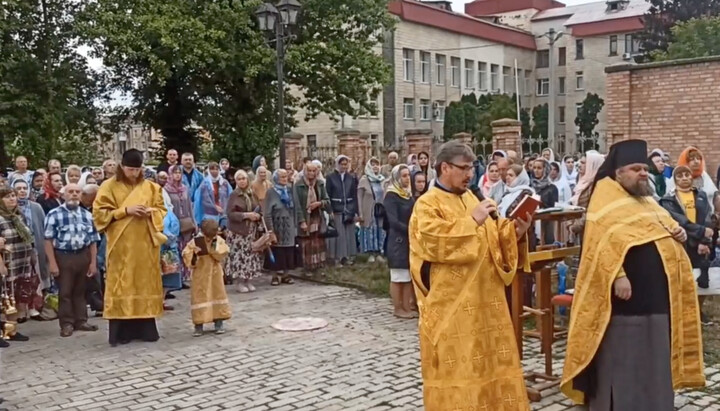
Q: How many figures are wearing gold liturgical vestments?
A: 4